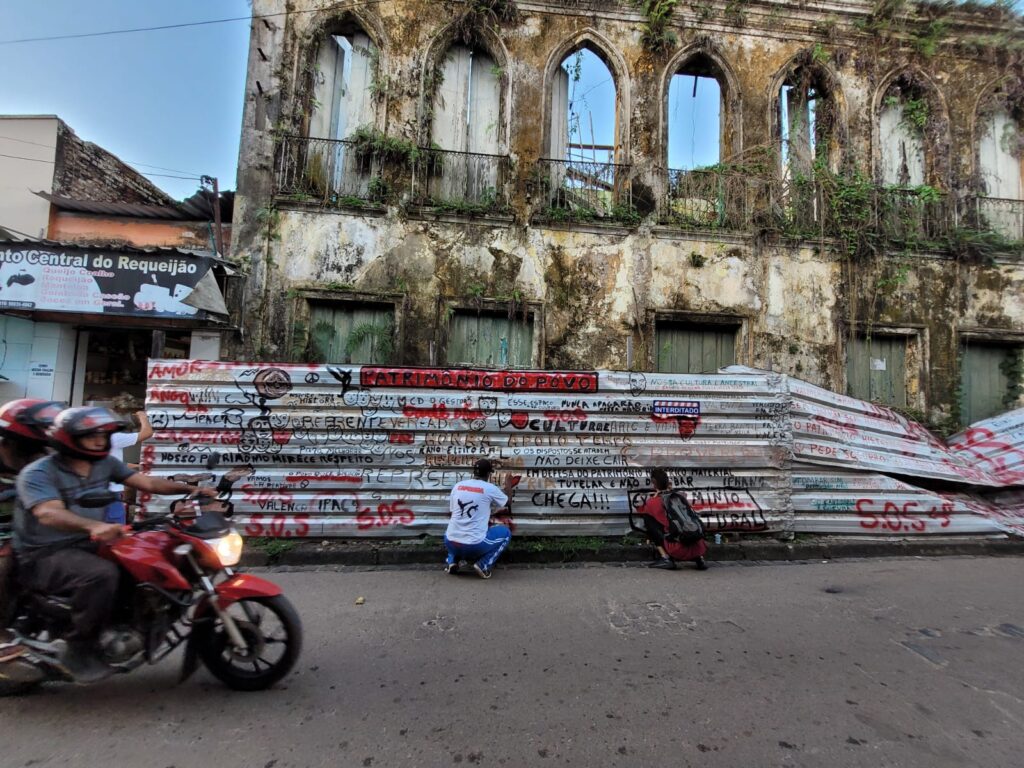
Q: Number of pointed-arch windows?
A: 7